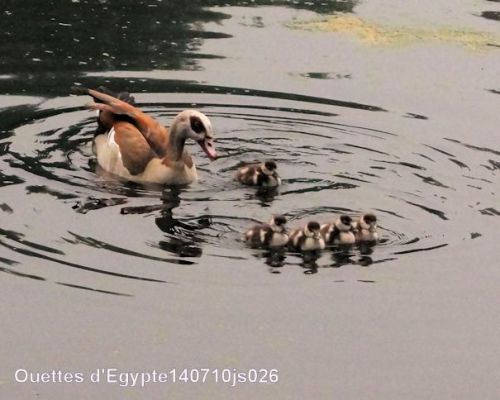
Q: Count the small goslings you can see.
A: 5